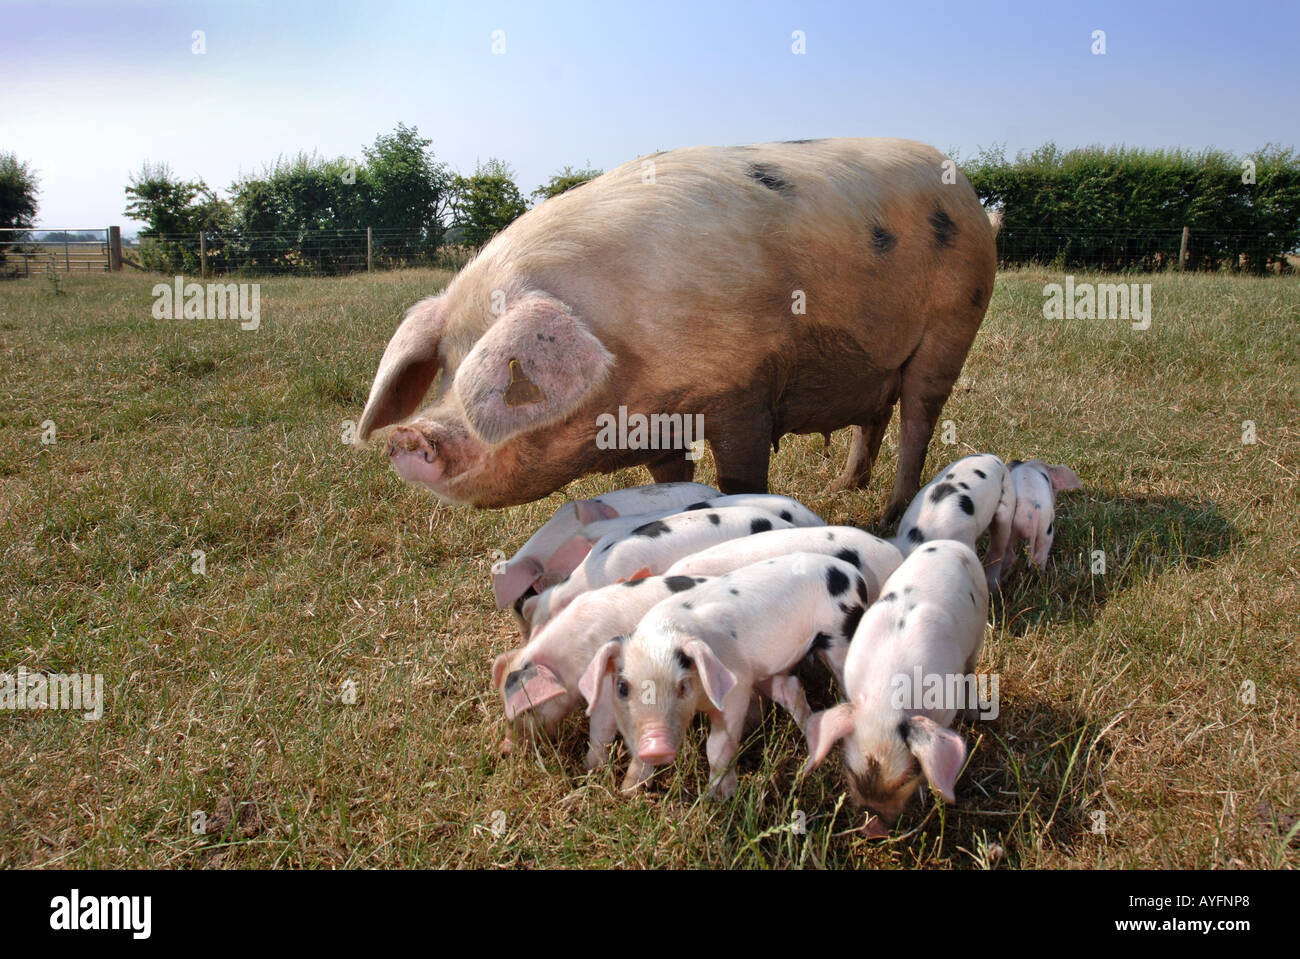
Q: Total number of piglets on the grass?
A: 9